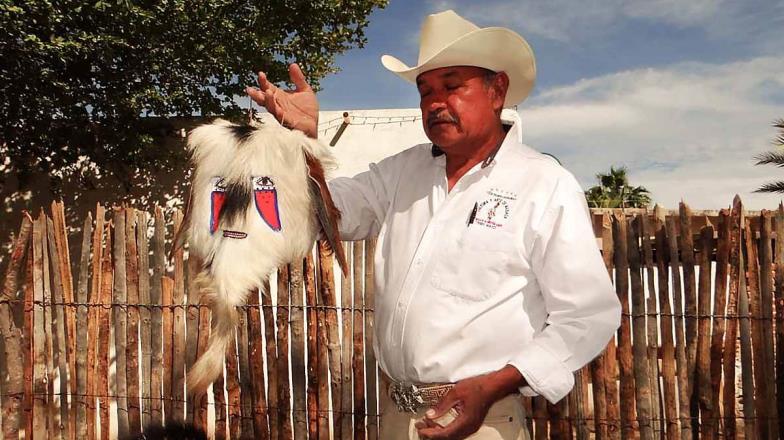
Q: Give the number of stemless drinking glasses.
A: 0